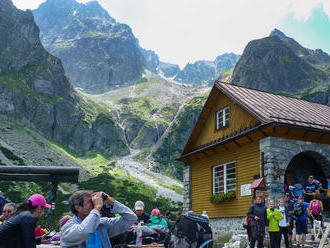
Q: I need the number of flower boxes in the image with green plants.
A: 1